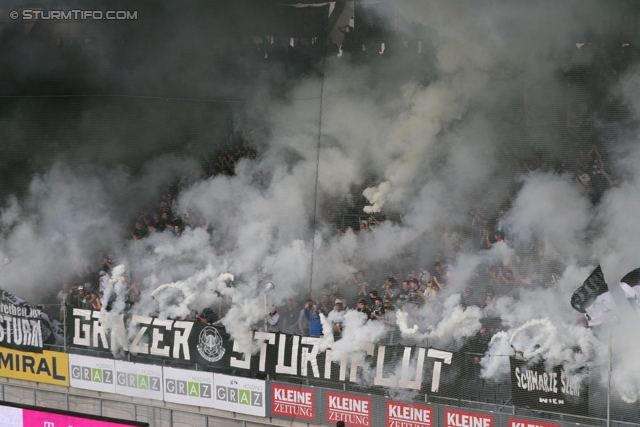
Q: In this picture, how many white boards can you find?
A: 4